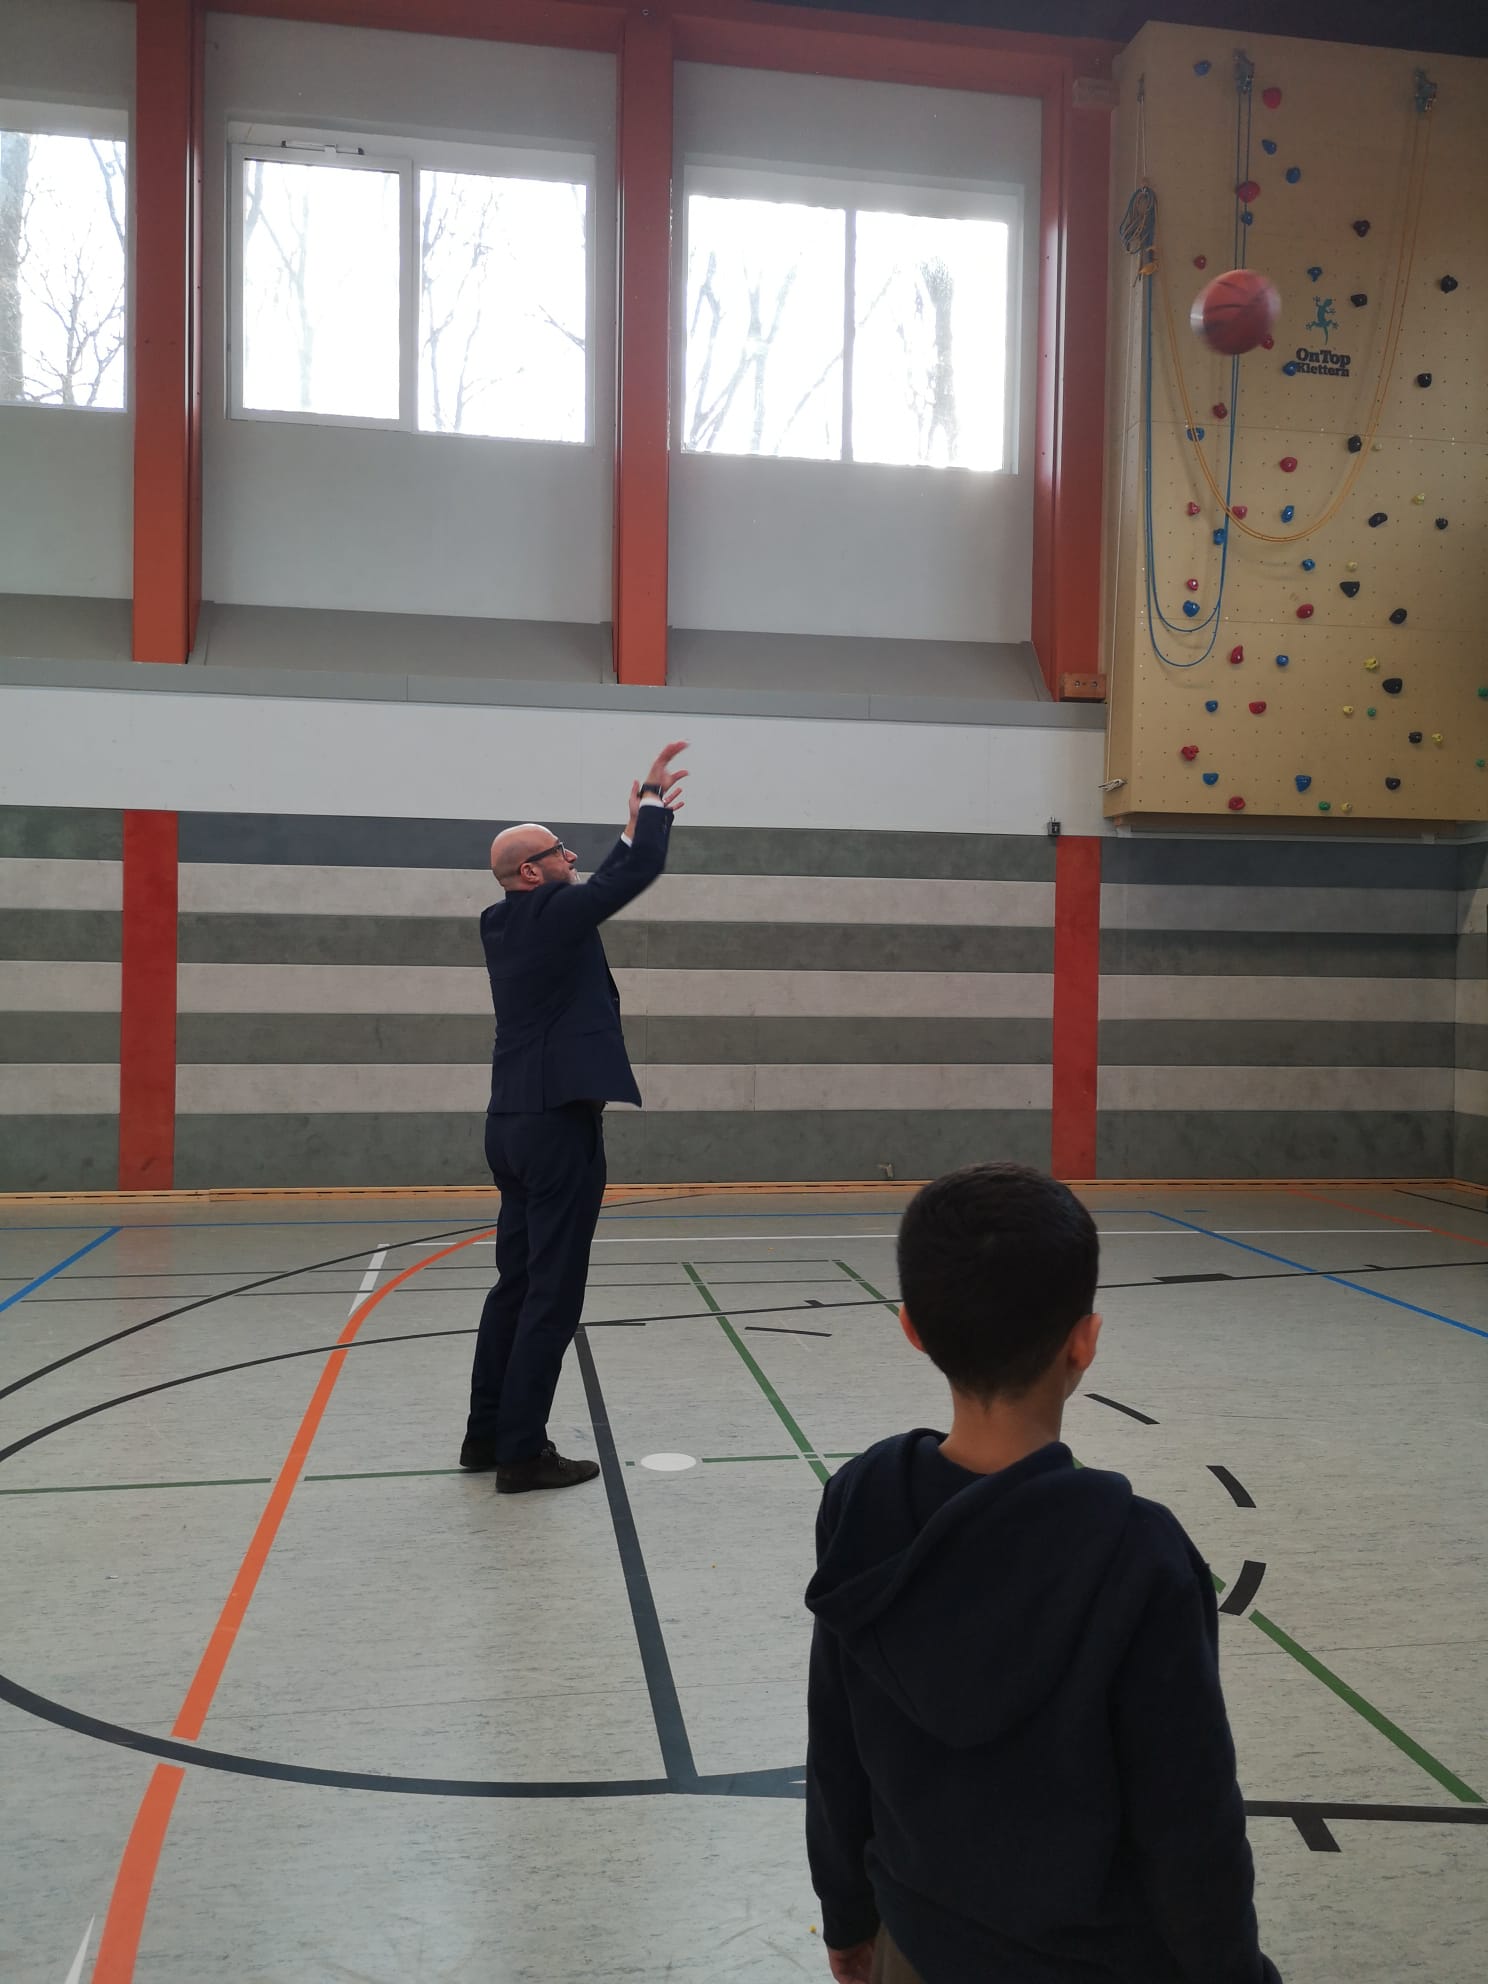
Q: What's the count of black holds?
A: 12